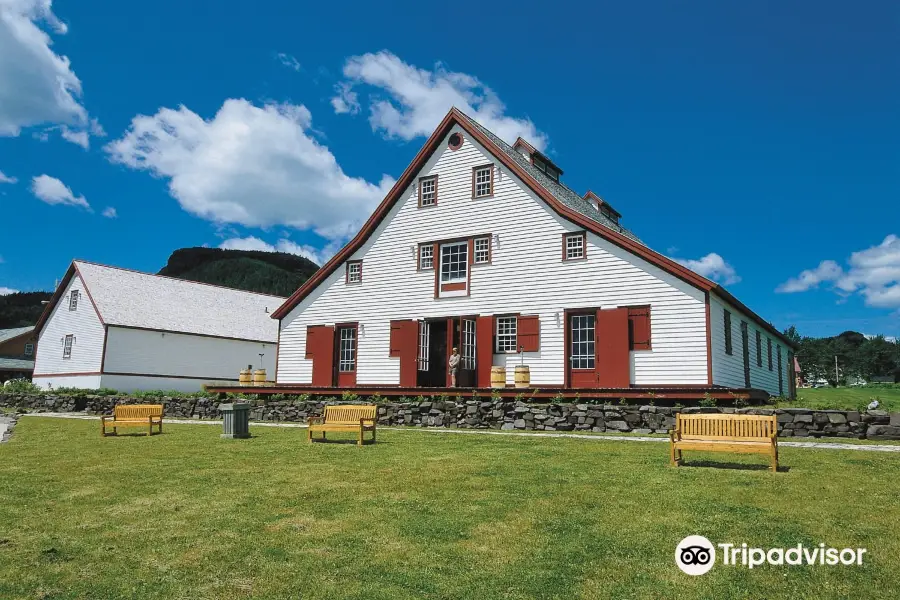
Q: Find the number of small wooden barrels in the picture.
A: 4